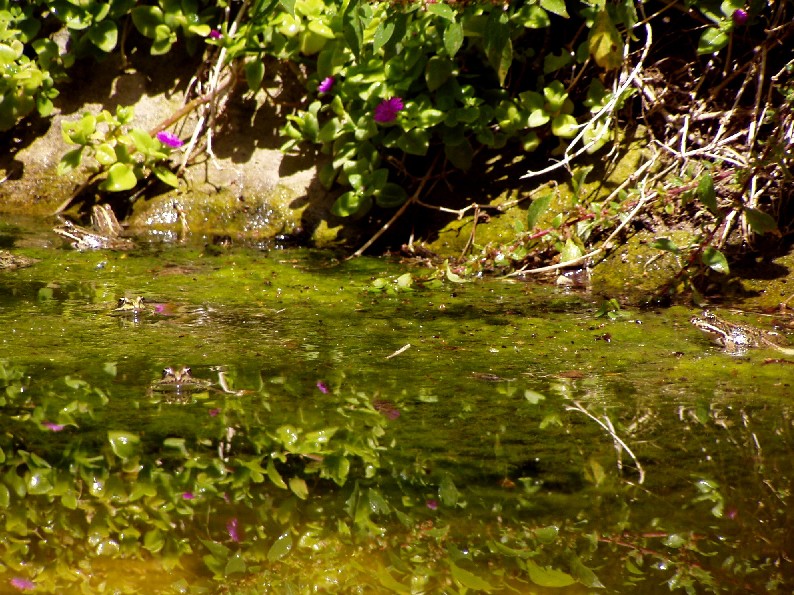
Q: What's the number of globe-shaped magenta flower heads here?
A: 5